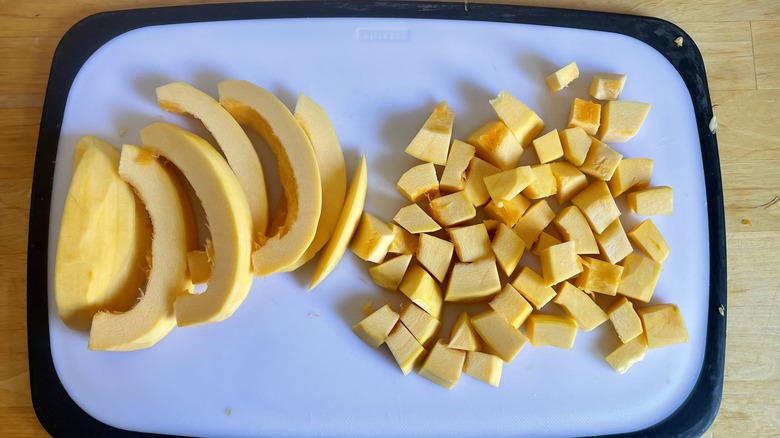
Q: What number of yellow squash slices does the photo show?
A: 7